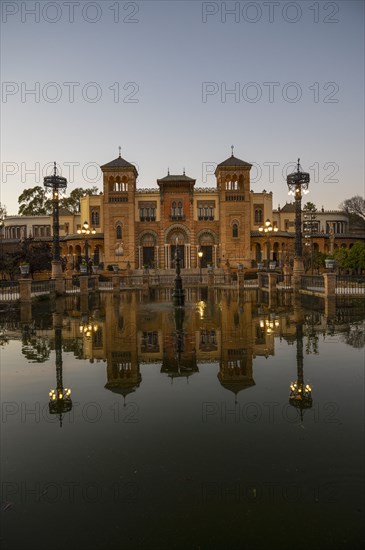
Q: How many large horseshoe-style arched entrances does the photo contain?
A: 3